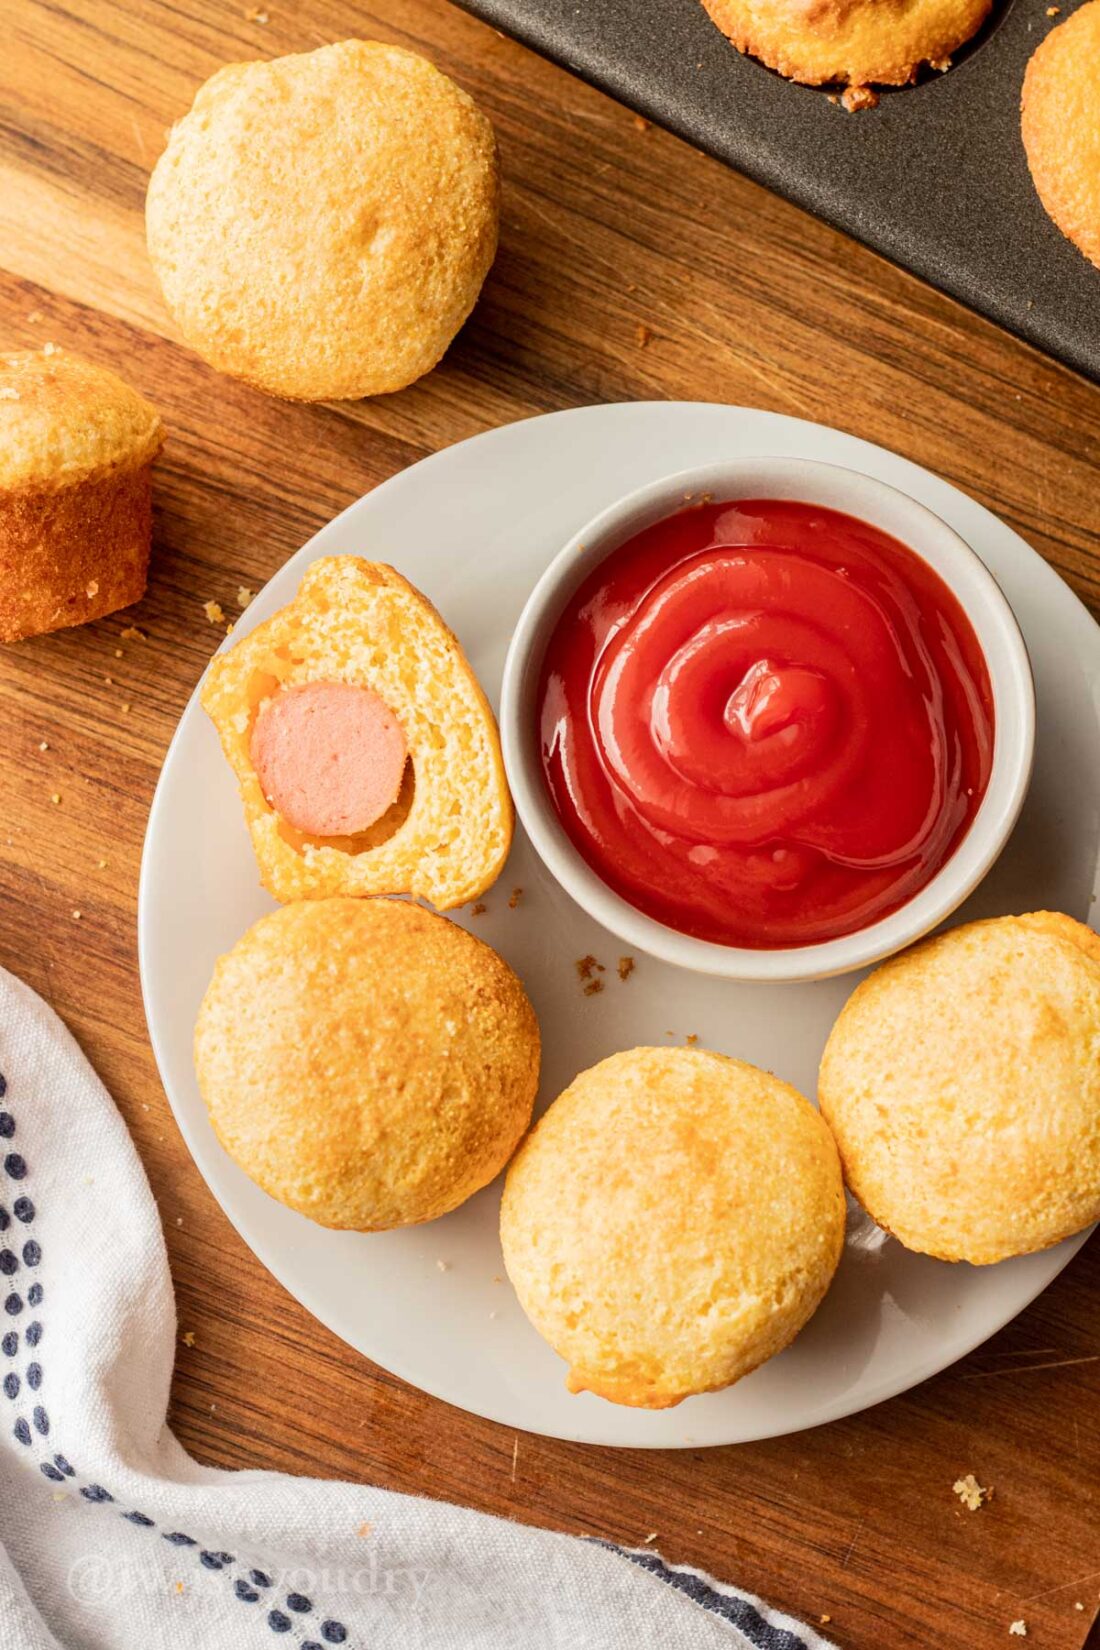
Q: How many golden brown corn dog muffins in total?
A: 8